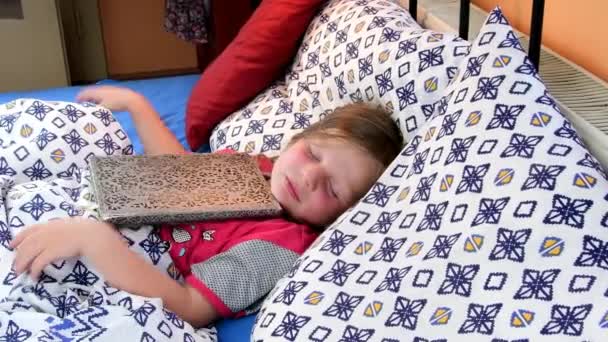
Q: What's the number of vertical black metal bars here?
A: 3